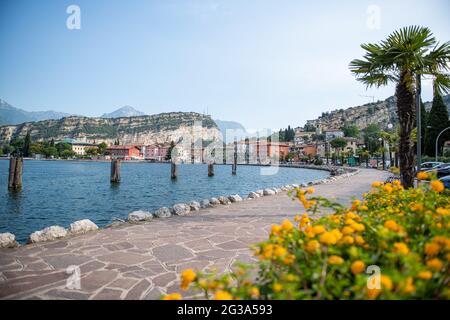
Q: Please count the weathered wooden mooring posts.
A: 5